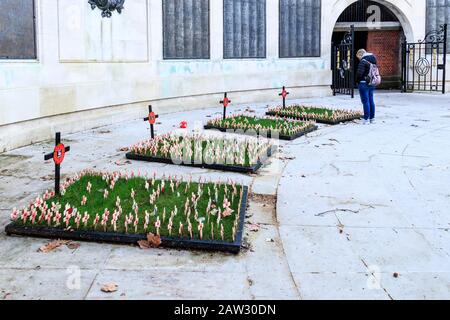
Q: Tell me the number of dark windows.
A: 5